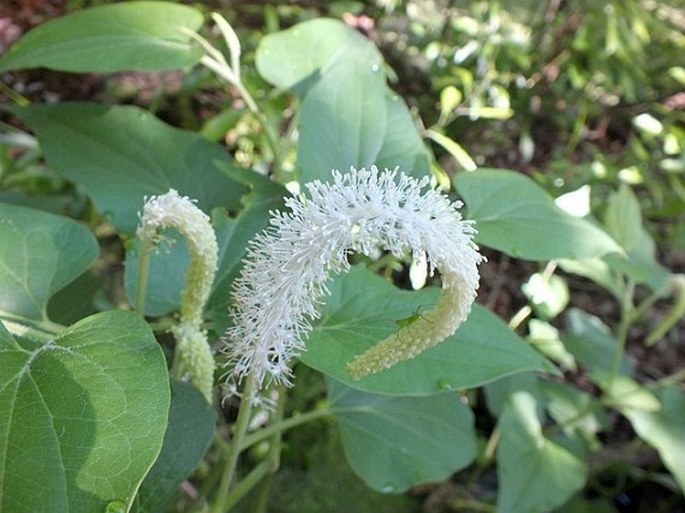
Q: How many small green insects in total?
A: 1